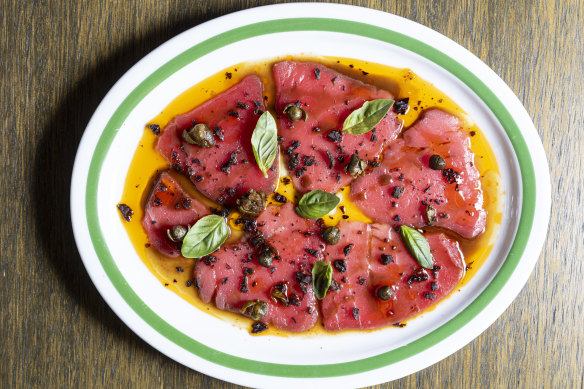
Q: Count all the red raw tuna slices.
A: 6